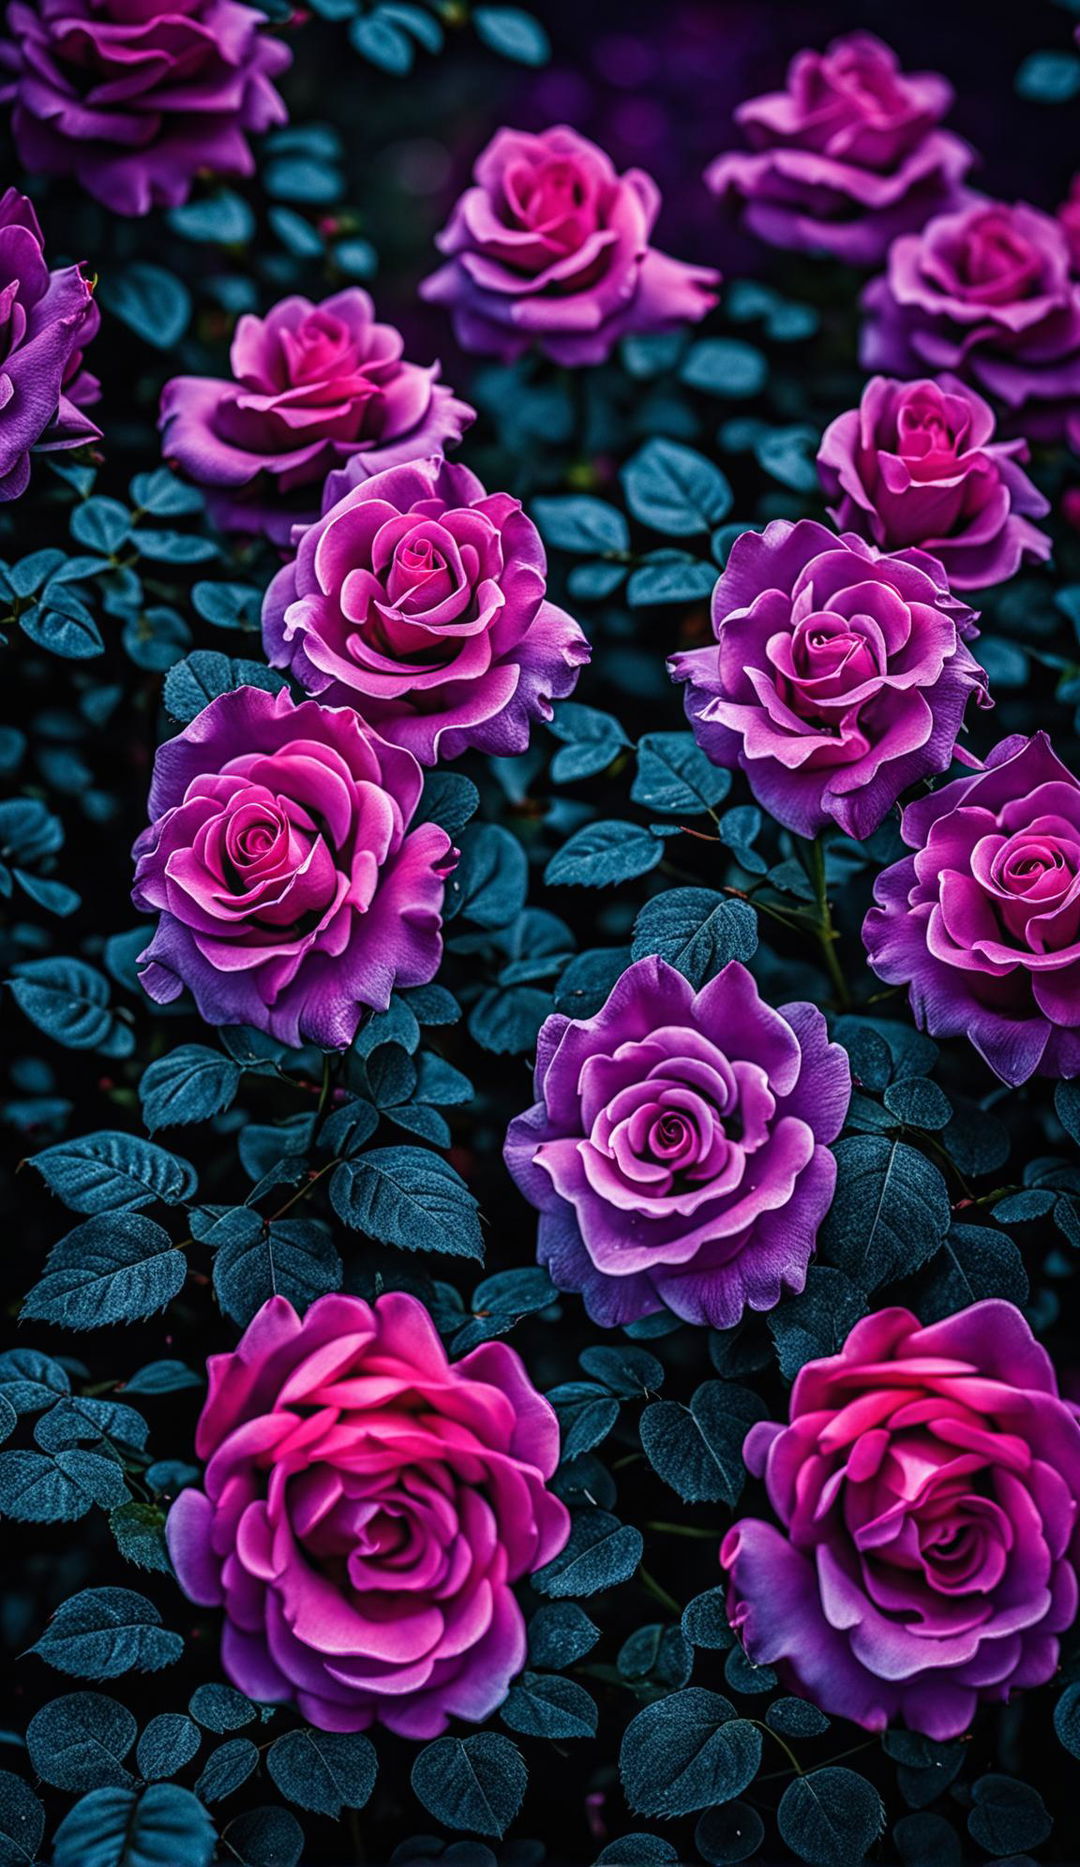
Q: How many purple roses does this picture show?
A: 14